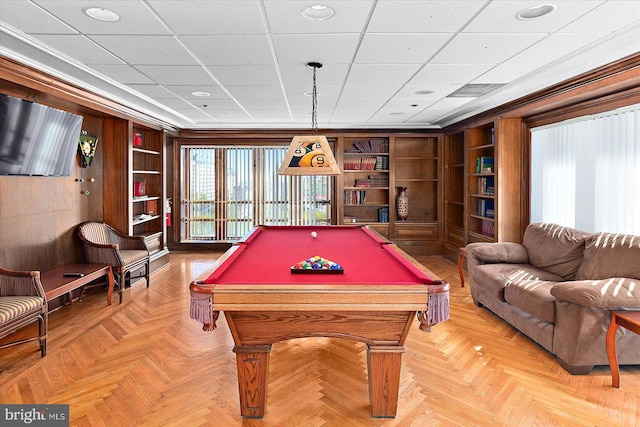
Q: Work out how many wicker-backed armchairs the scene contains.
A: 2